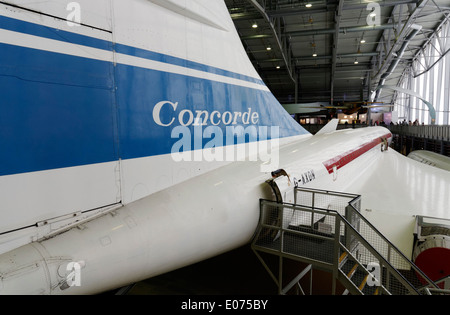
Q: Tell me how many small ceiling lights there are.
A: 8